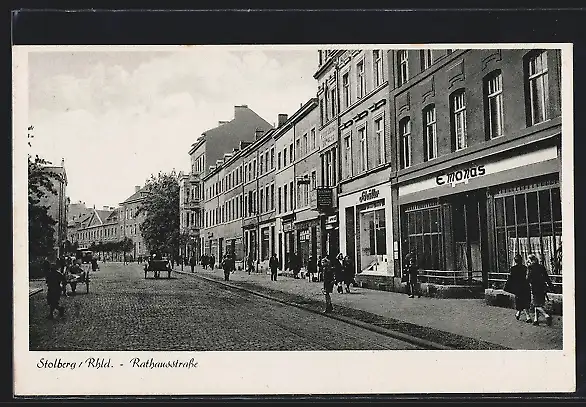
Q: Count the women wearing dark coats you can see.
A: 2